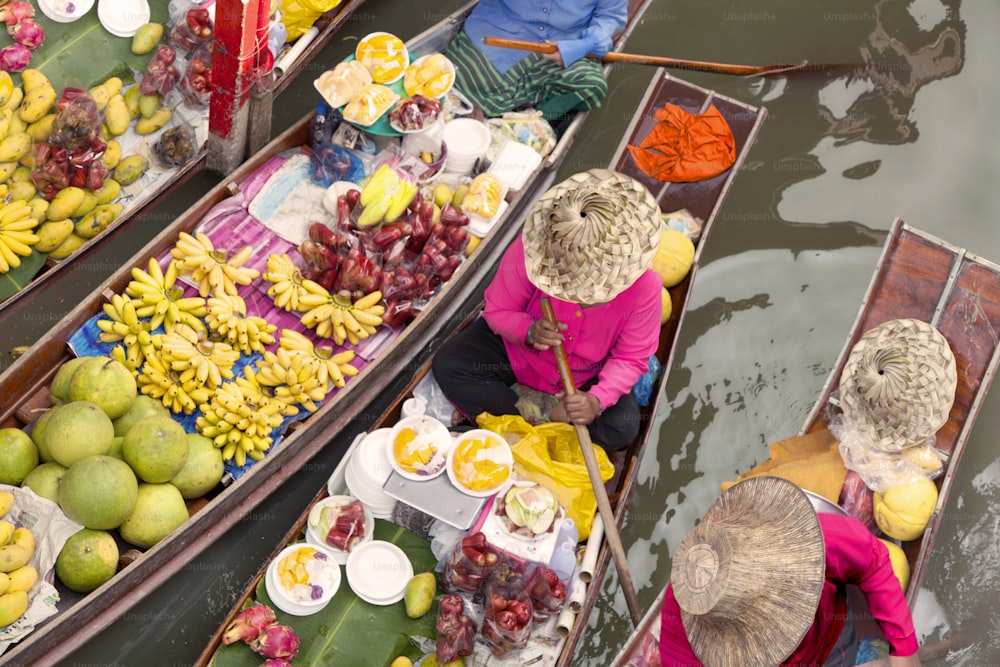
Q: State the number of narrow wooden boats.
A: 4